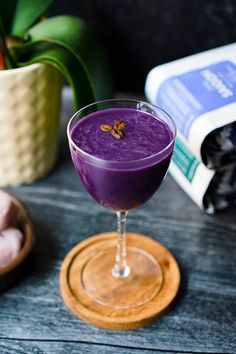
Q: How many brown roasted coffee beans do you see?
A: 3